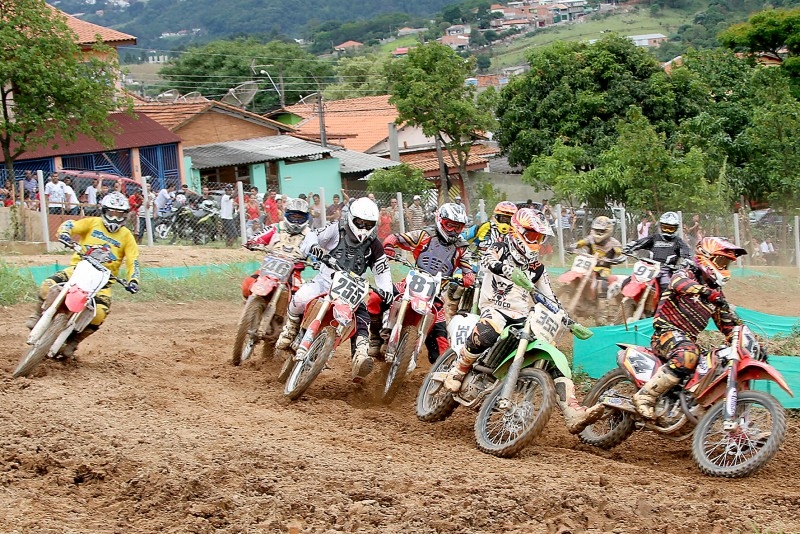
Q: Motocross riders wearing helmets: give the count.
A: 9